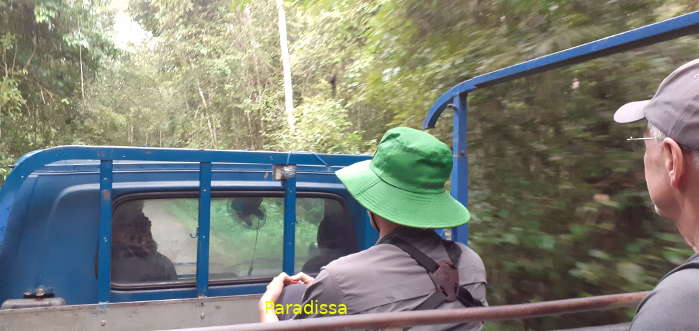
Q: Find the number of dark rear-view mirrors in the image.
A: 1